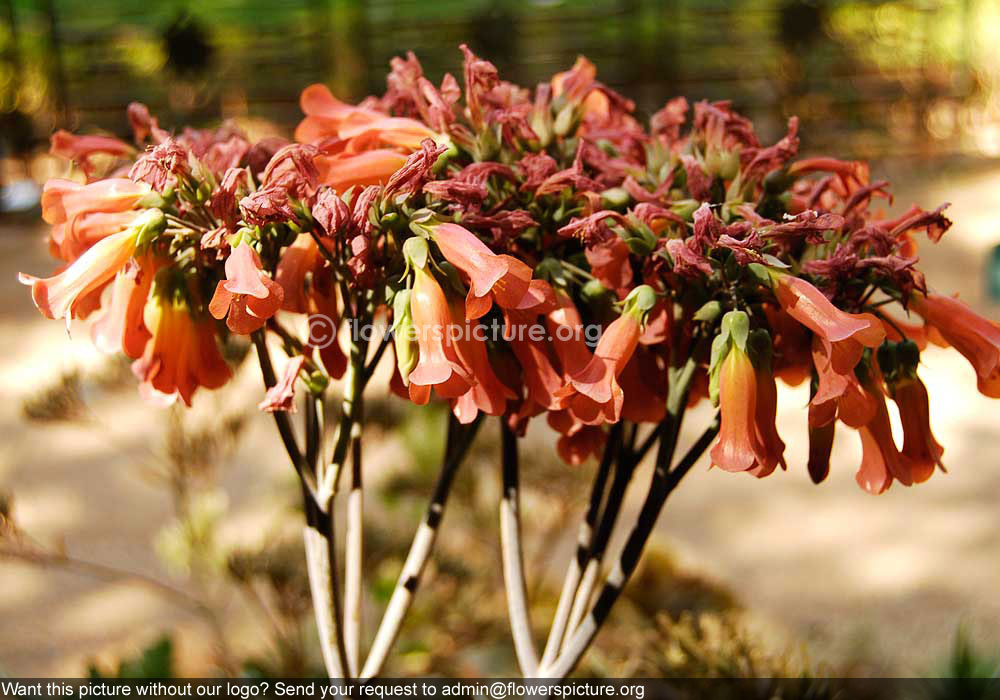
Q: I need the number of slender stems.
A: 7